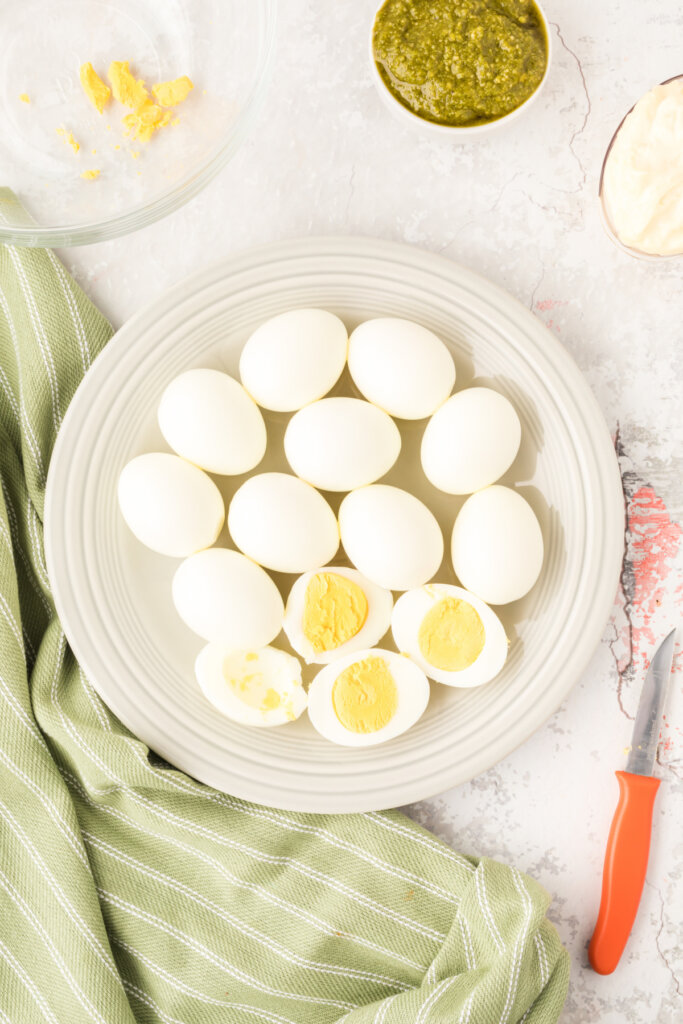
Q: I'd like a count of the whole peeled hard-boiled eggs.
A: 10